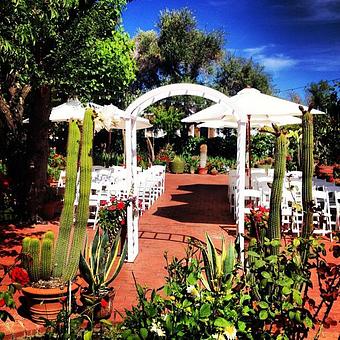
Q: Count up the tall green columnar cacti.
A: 4